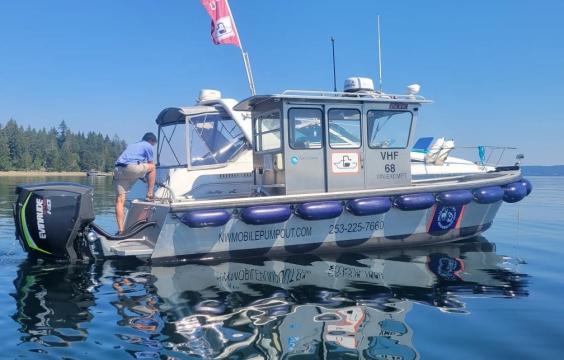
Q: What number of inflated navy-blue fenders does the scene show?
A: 9